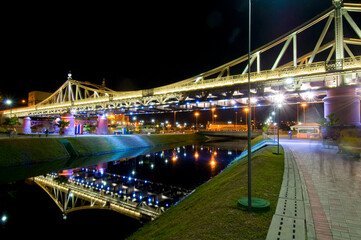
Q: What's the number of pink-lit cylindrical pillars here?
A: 4